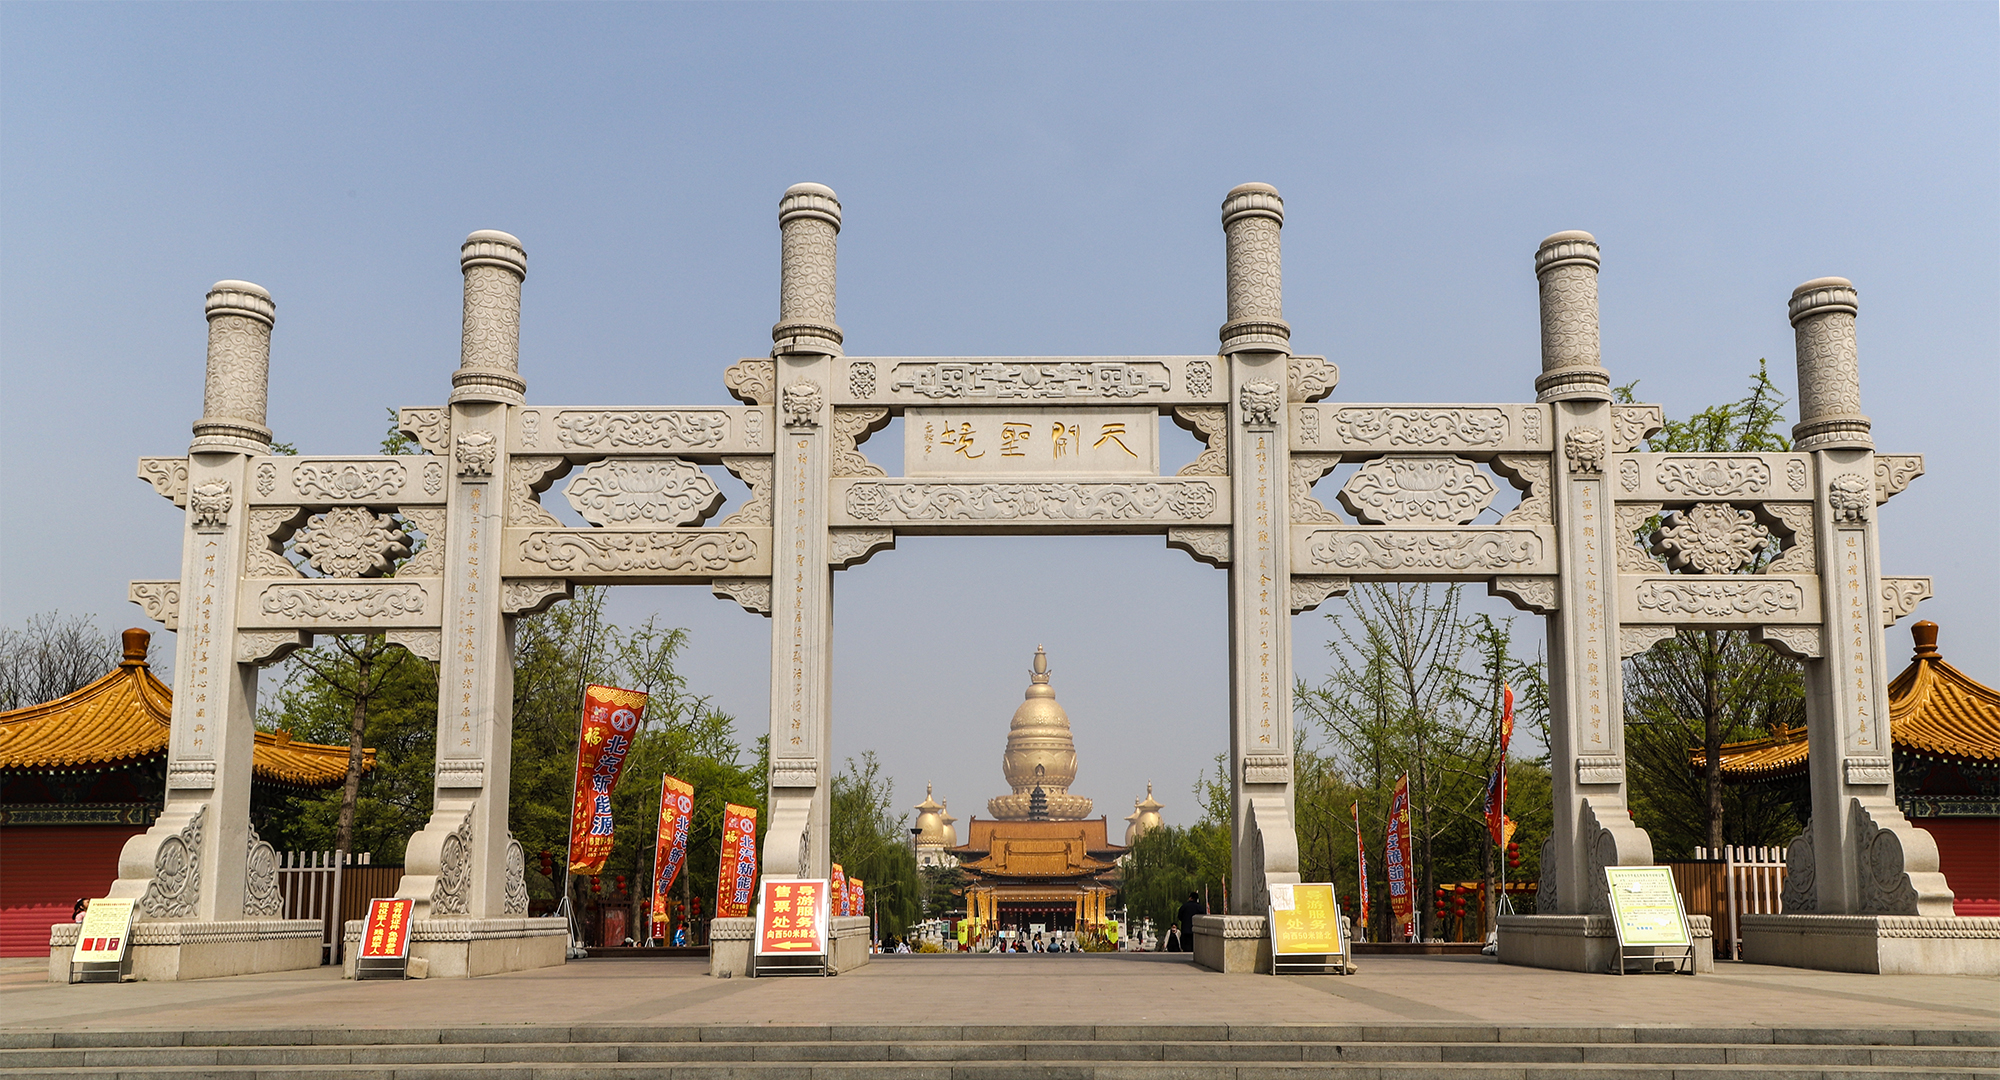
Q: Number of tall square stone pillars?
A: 6